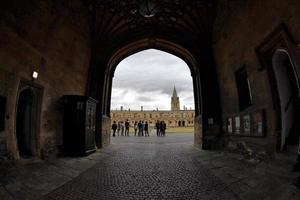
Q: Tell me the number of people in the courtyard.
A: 11